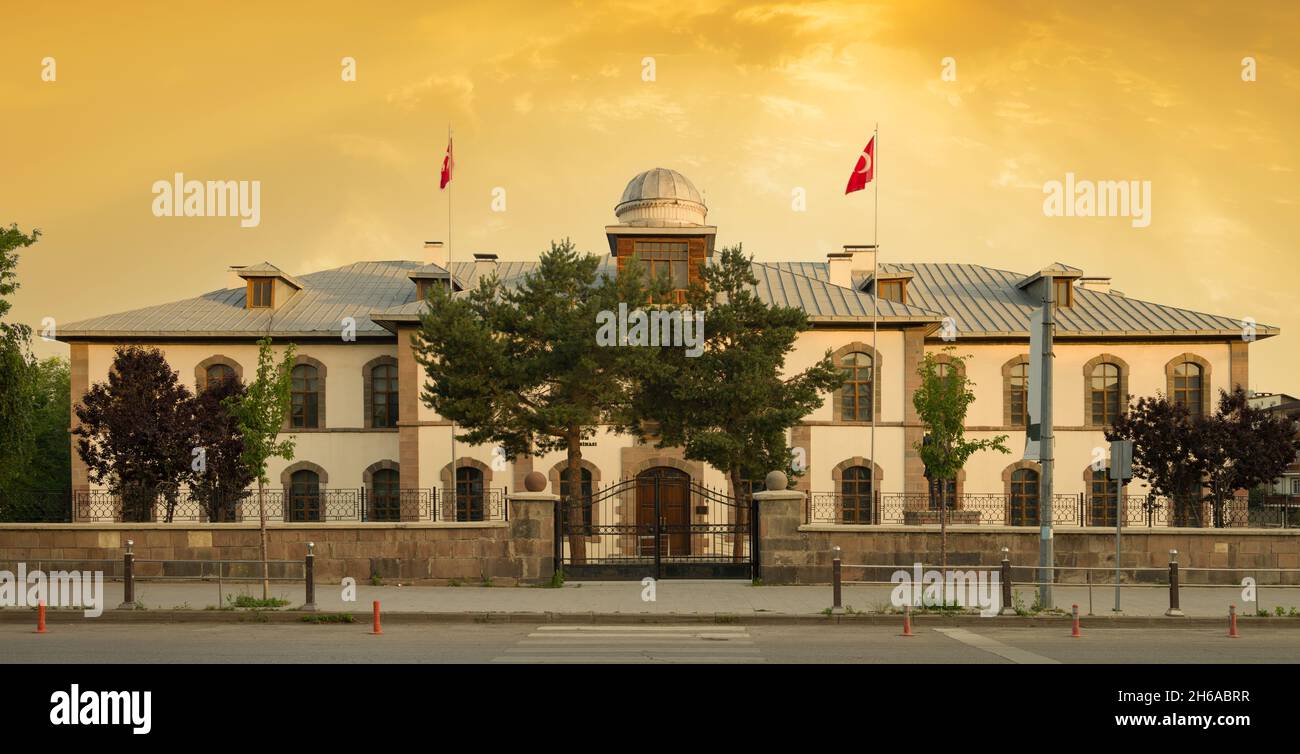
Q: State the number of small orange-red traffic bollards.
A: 5